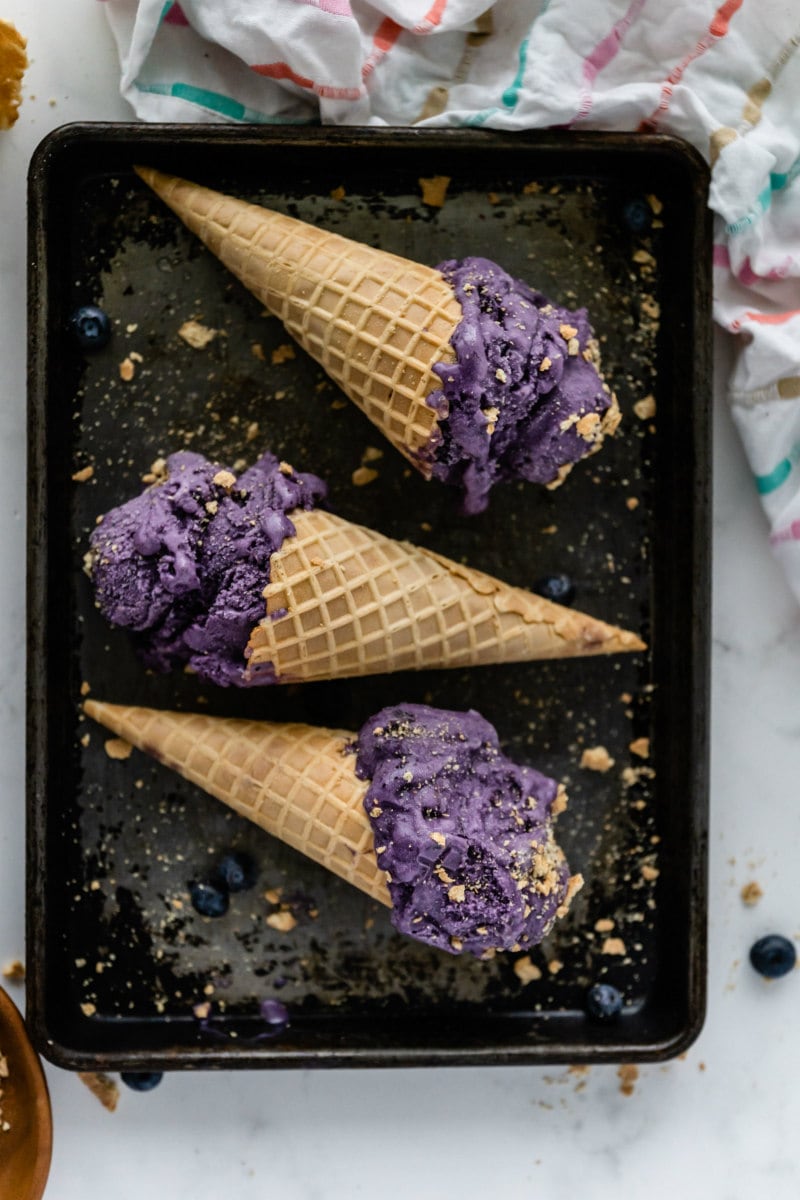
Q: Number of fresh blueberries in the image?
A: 8